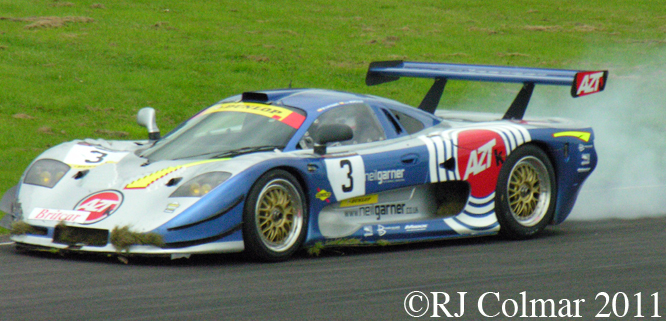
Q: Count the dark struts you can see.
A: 2